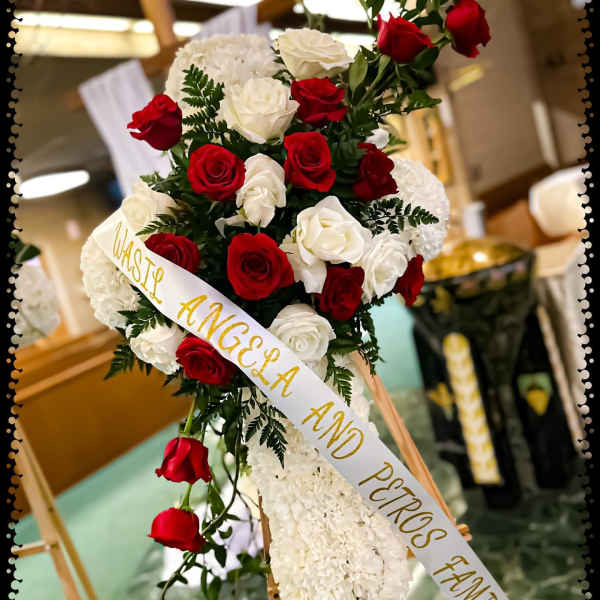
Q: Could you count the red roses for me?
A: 14